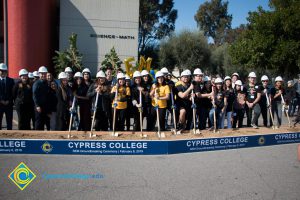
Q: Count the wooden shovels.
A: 10